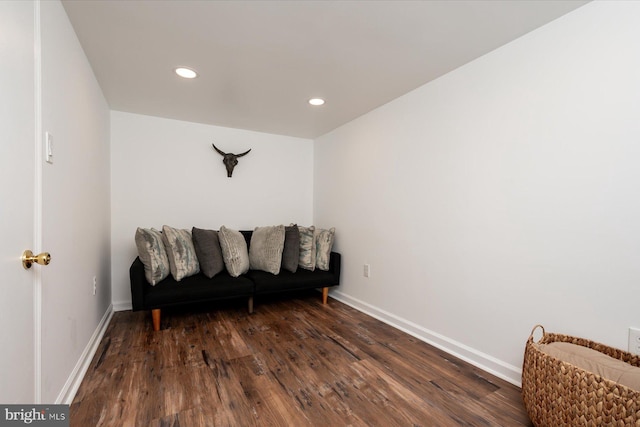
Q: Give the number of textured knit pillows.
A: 2